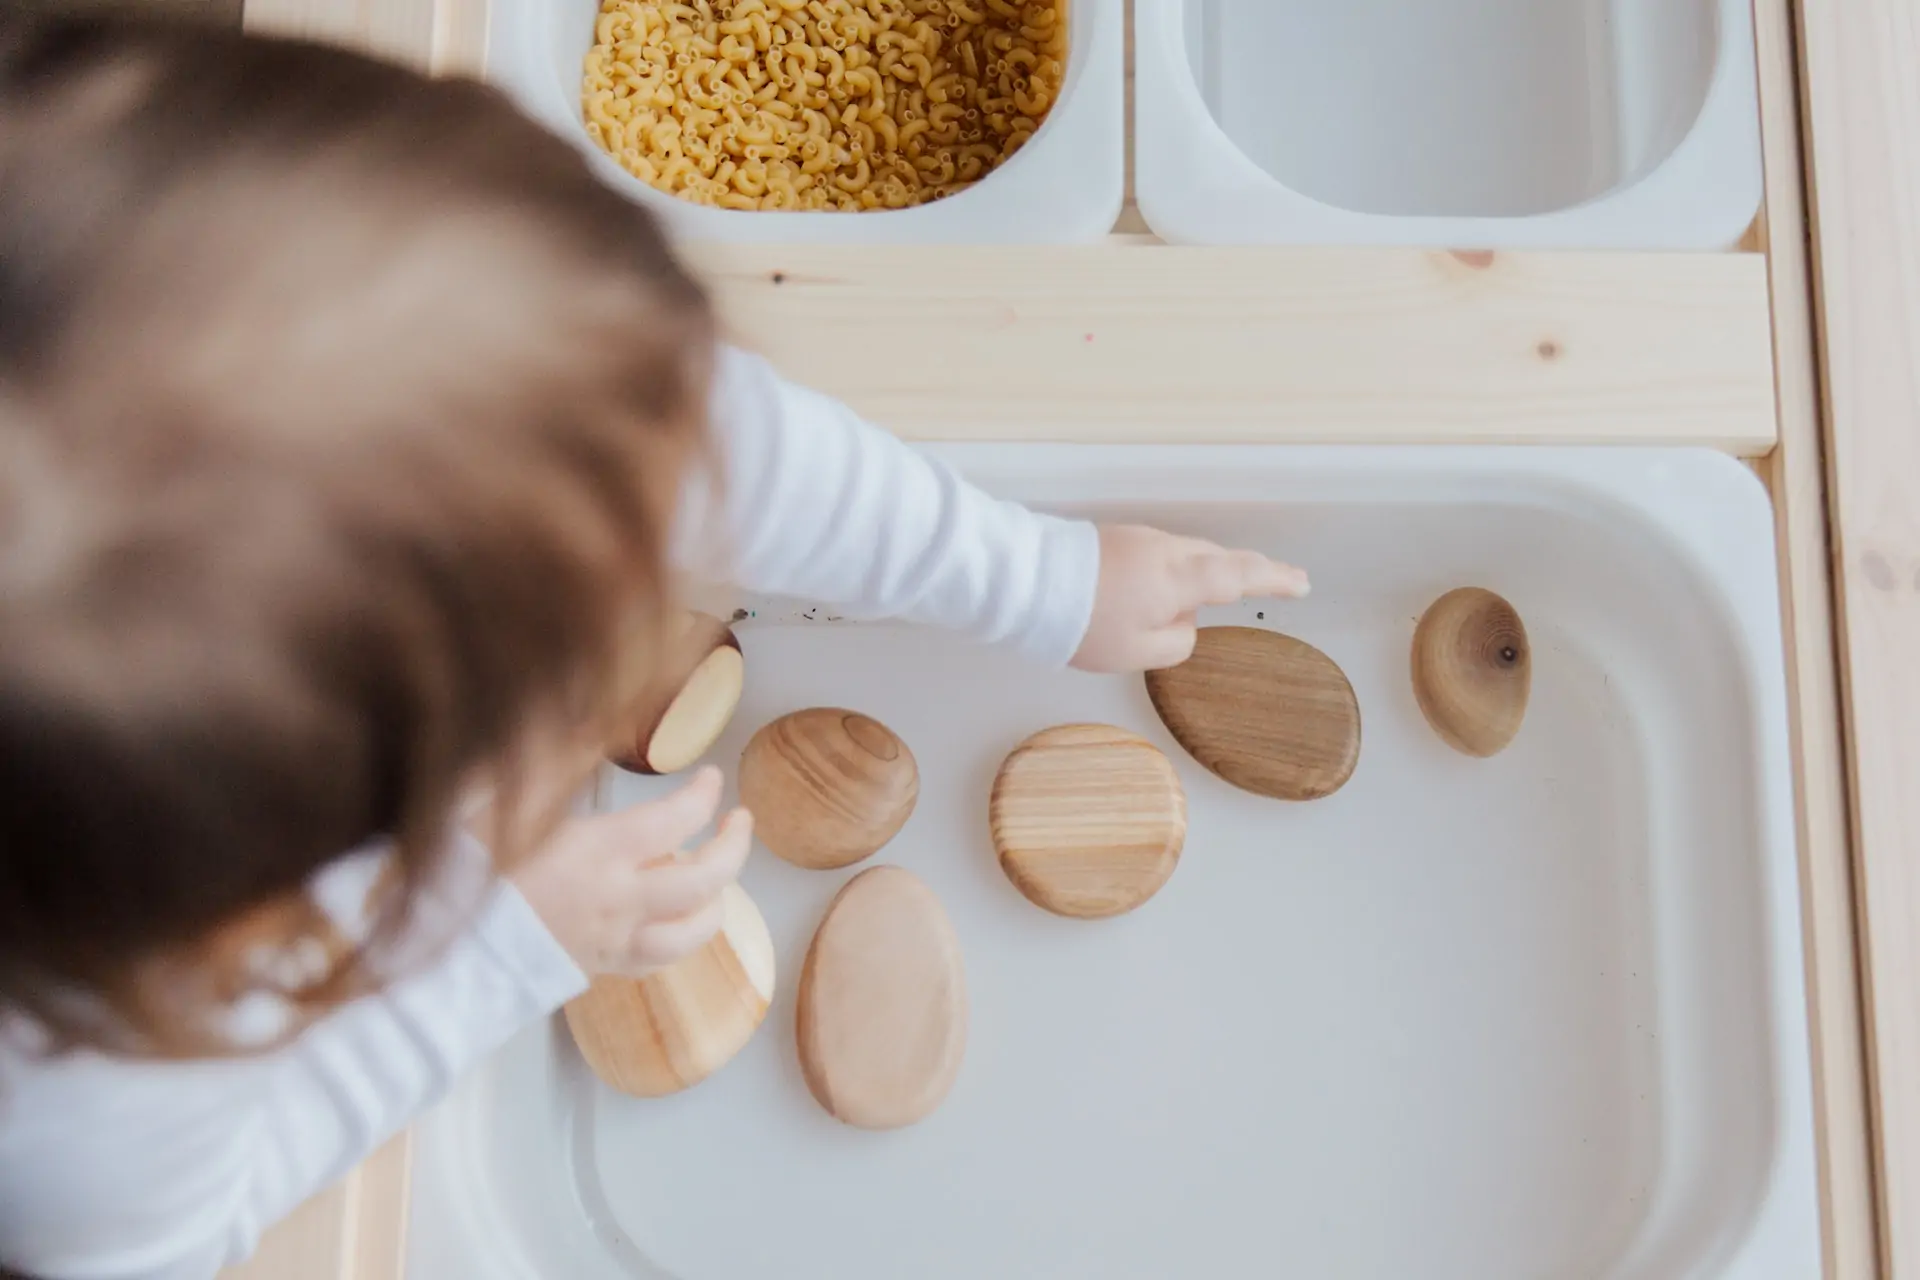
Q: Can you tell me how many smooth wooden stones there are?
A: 7